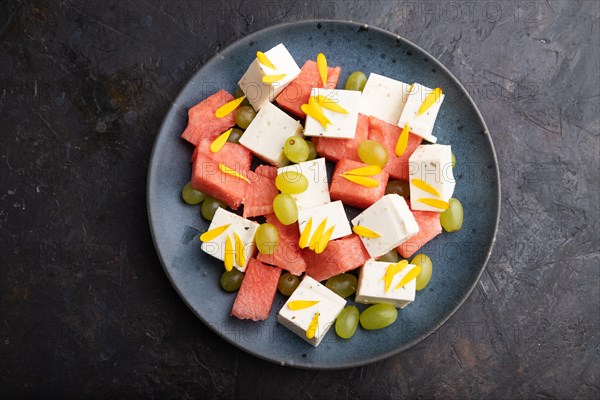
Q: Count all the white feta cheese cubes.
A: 12